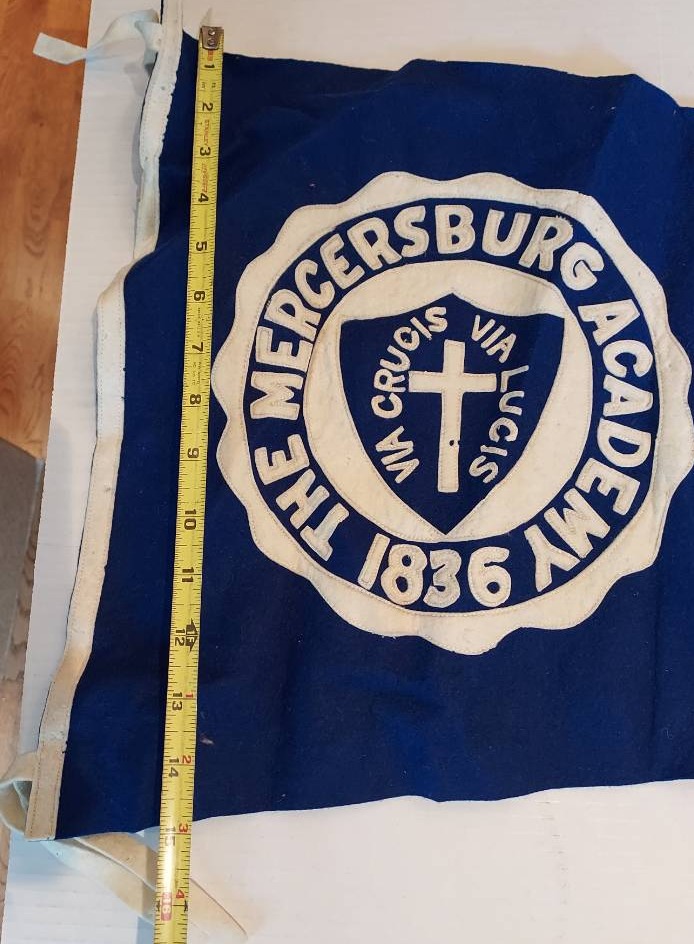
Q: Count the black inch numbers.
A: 15